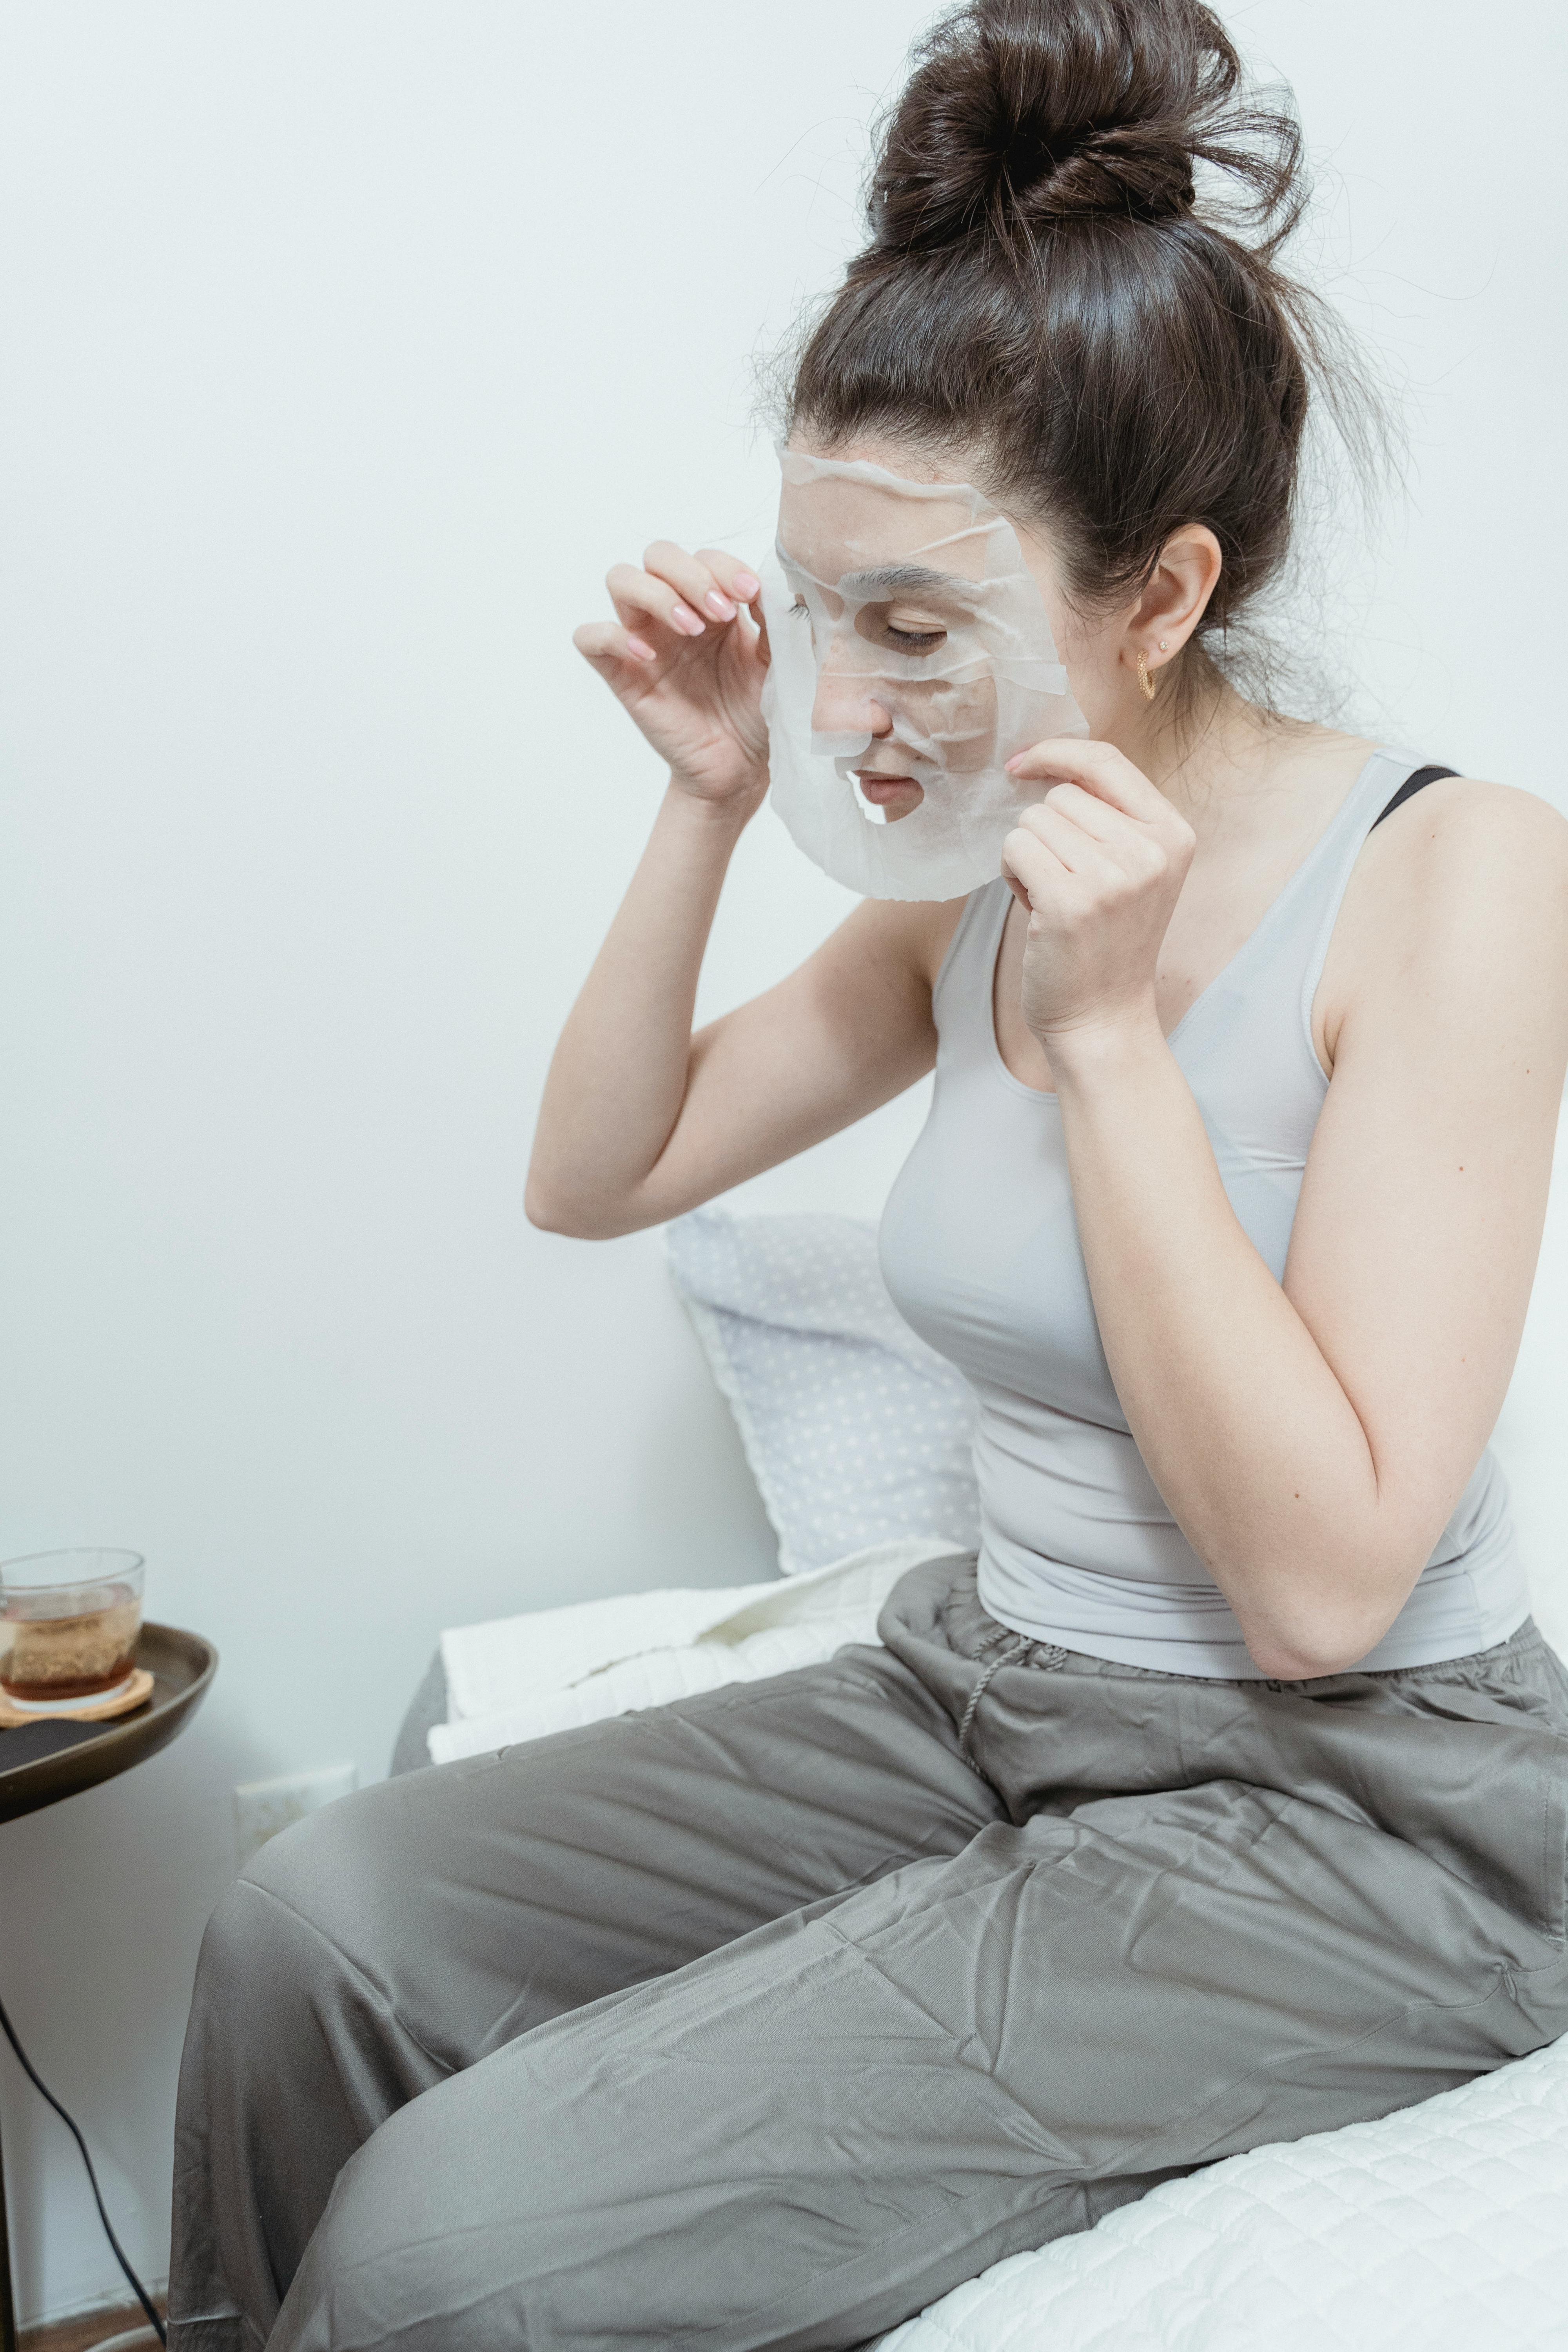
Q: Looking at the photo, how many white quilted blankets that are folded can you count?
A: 1